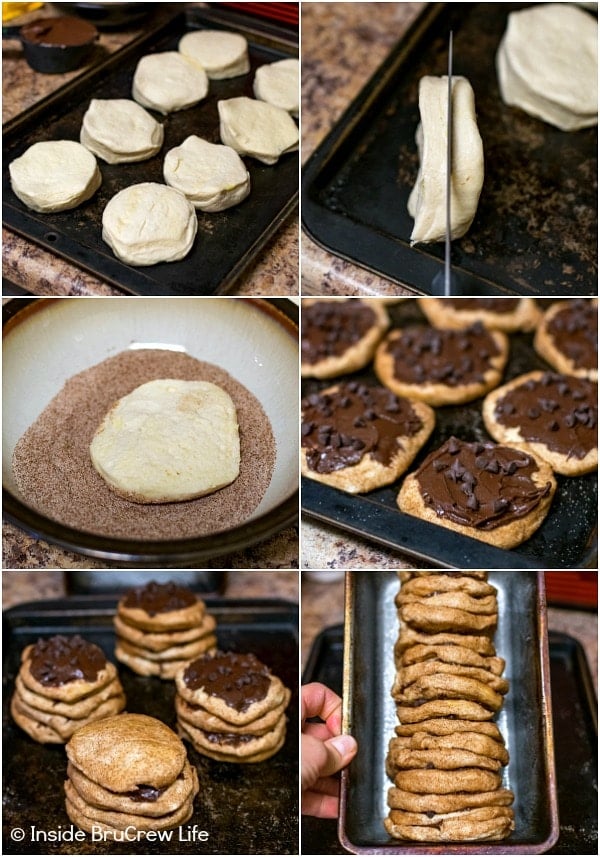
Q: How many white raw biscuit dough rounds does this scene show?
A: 11